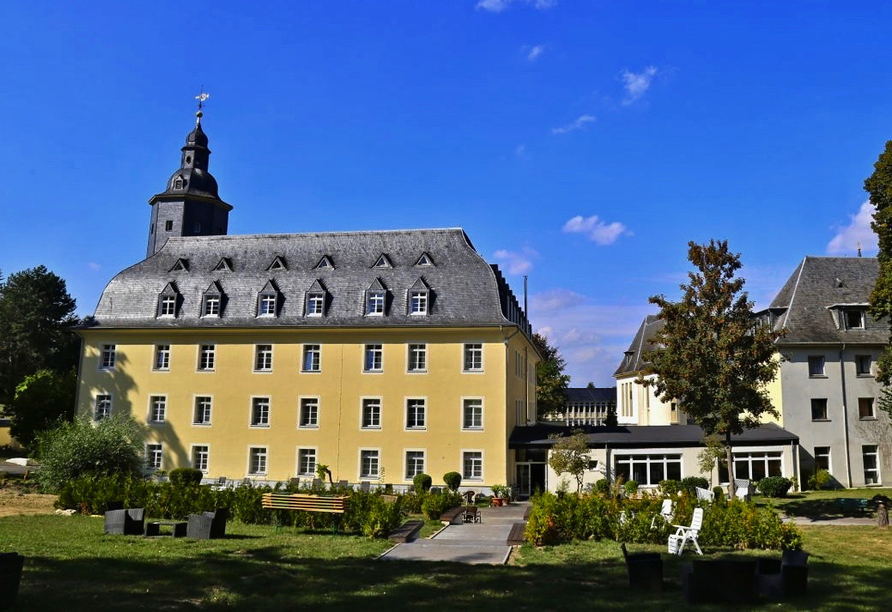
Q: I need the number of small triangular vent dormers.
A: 6